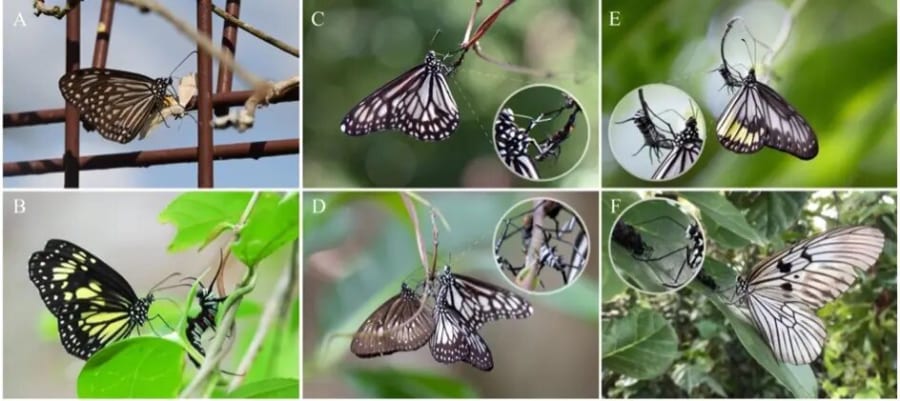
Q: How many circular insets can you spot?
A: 4